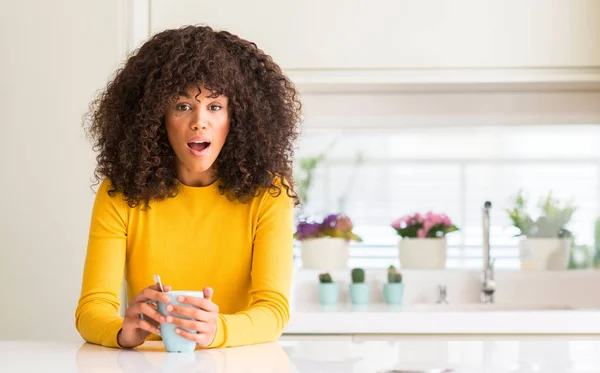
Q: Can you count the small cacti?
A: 3